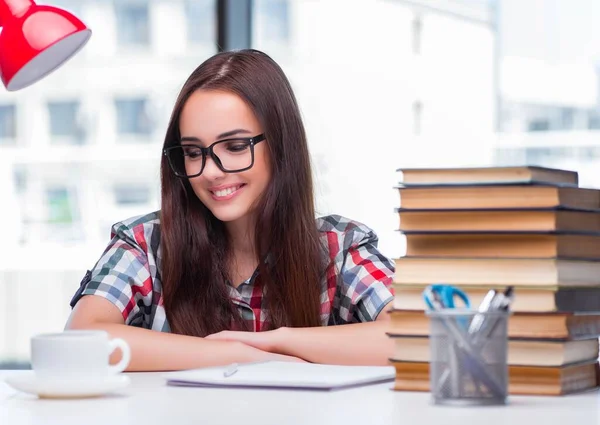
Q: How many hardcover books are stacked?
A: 9